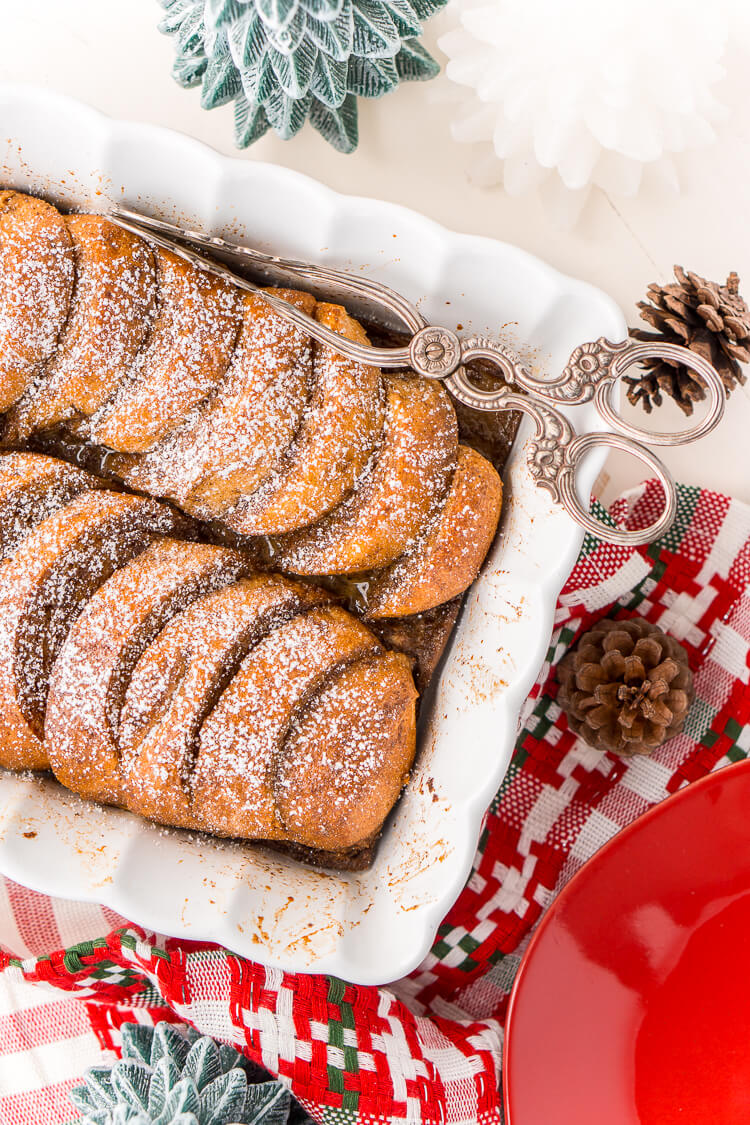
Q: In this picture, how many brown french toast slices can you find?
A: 13